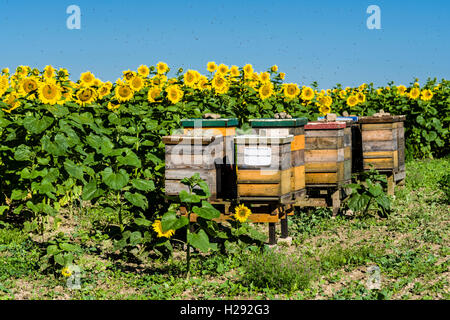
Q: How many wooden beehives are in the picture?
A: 7